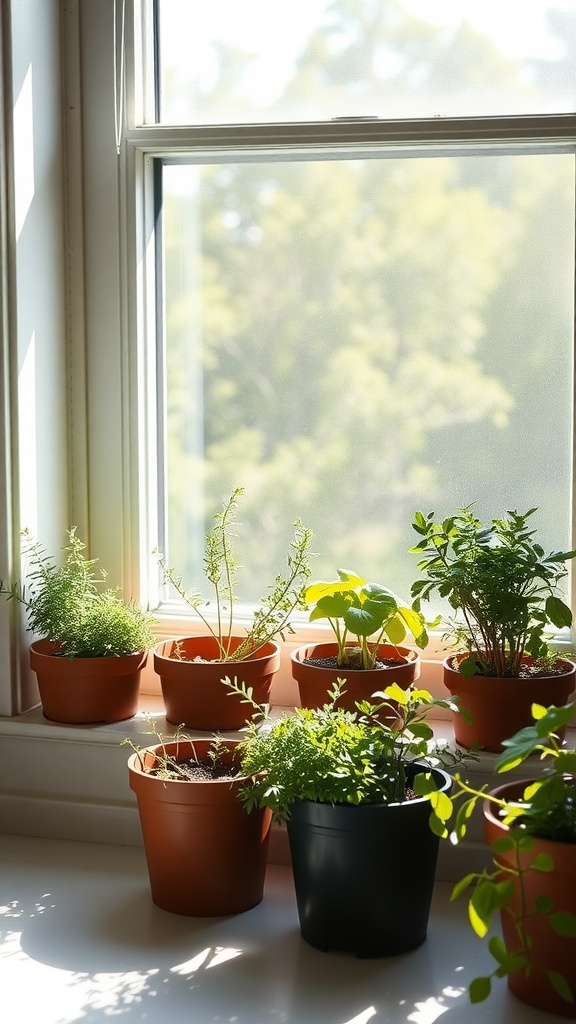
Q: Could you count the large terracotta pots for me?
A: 2